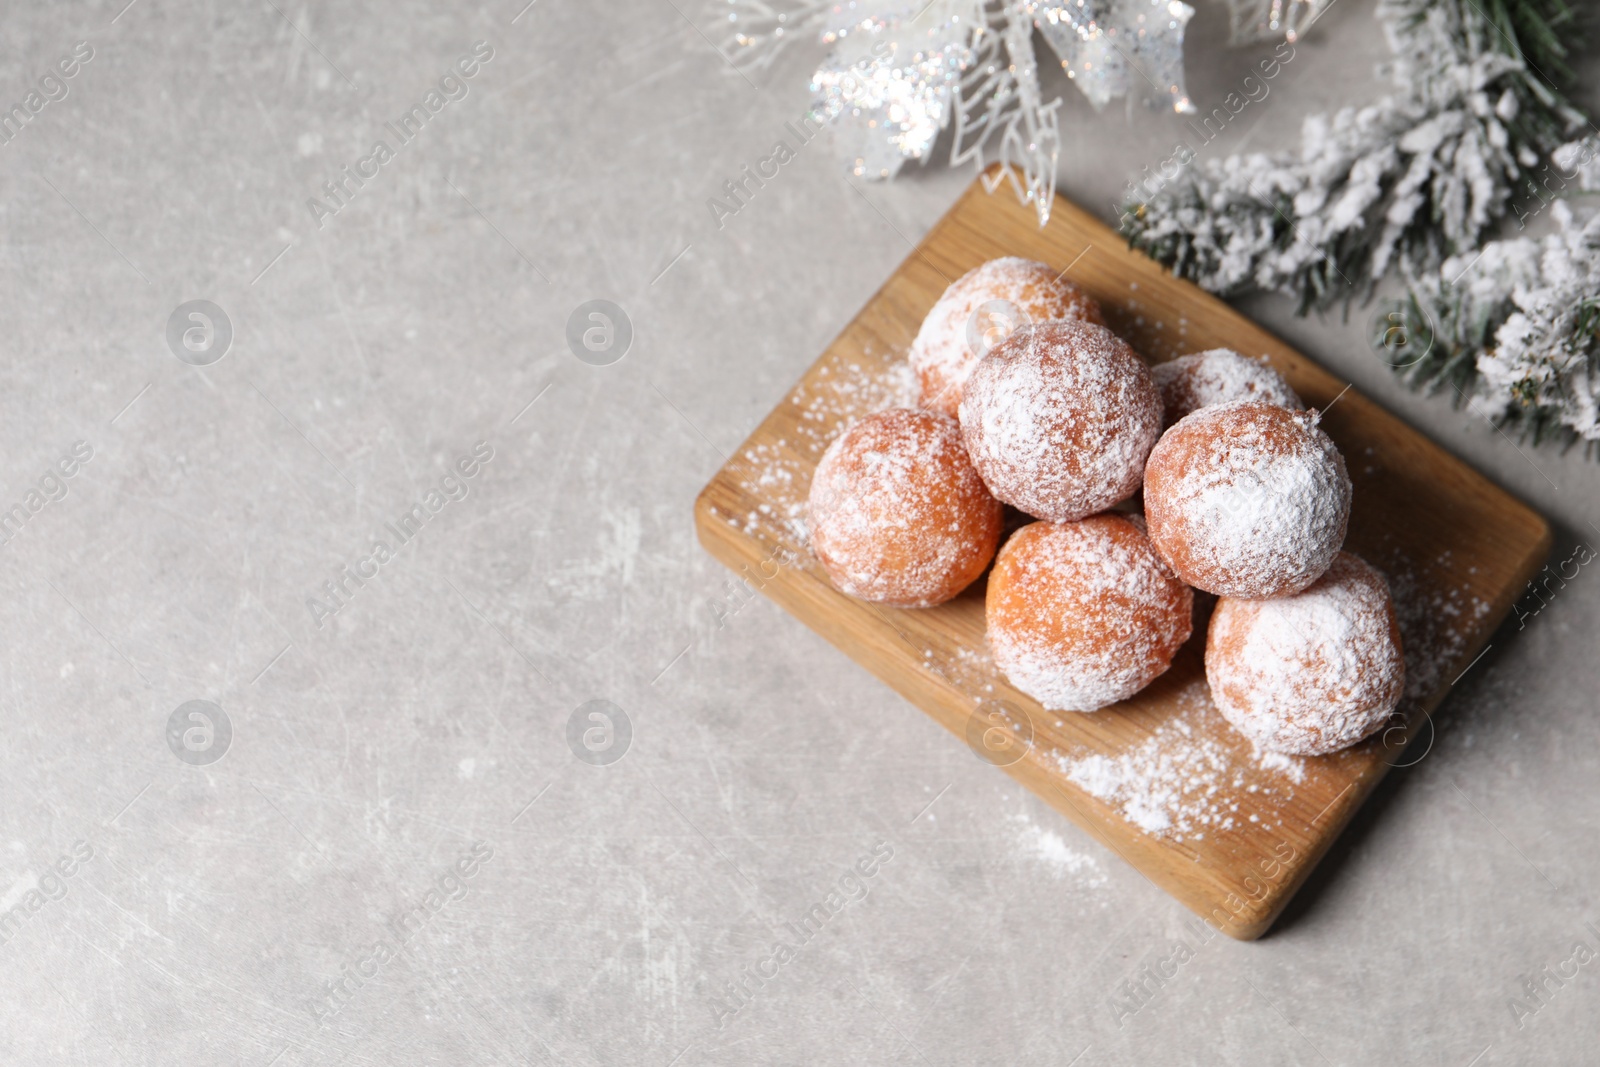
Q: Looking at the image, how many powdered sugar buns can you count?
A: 7